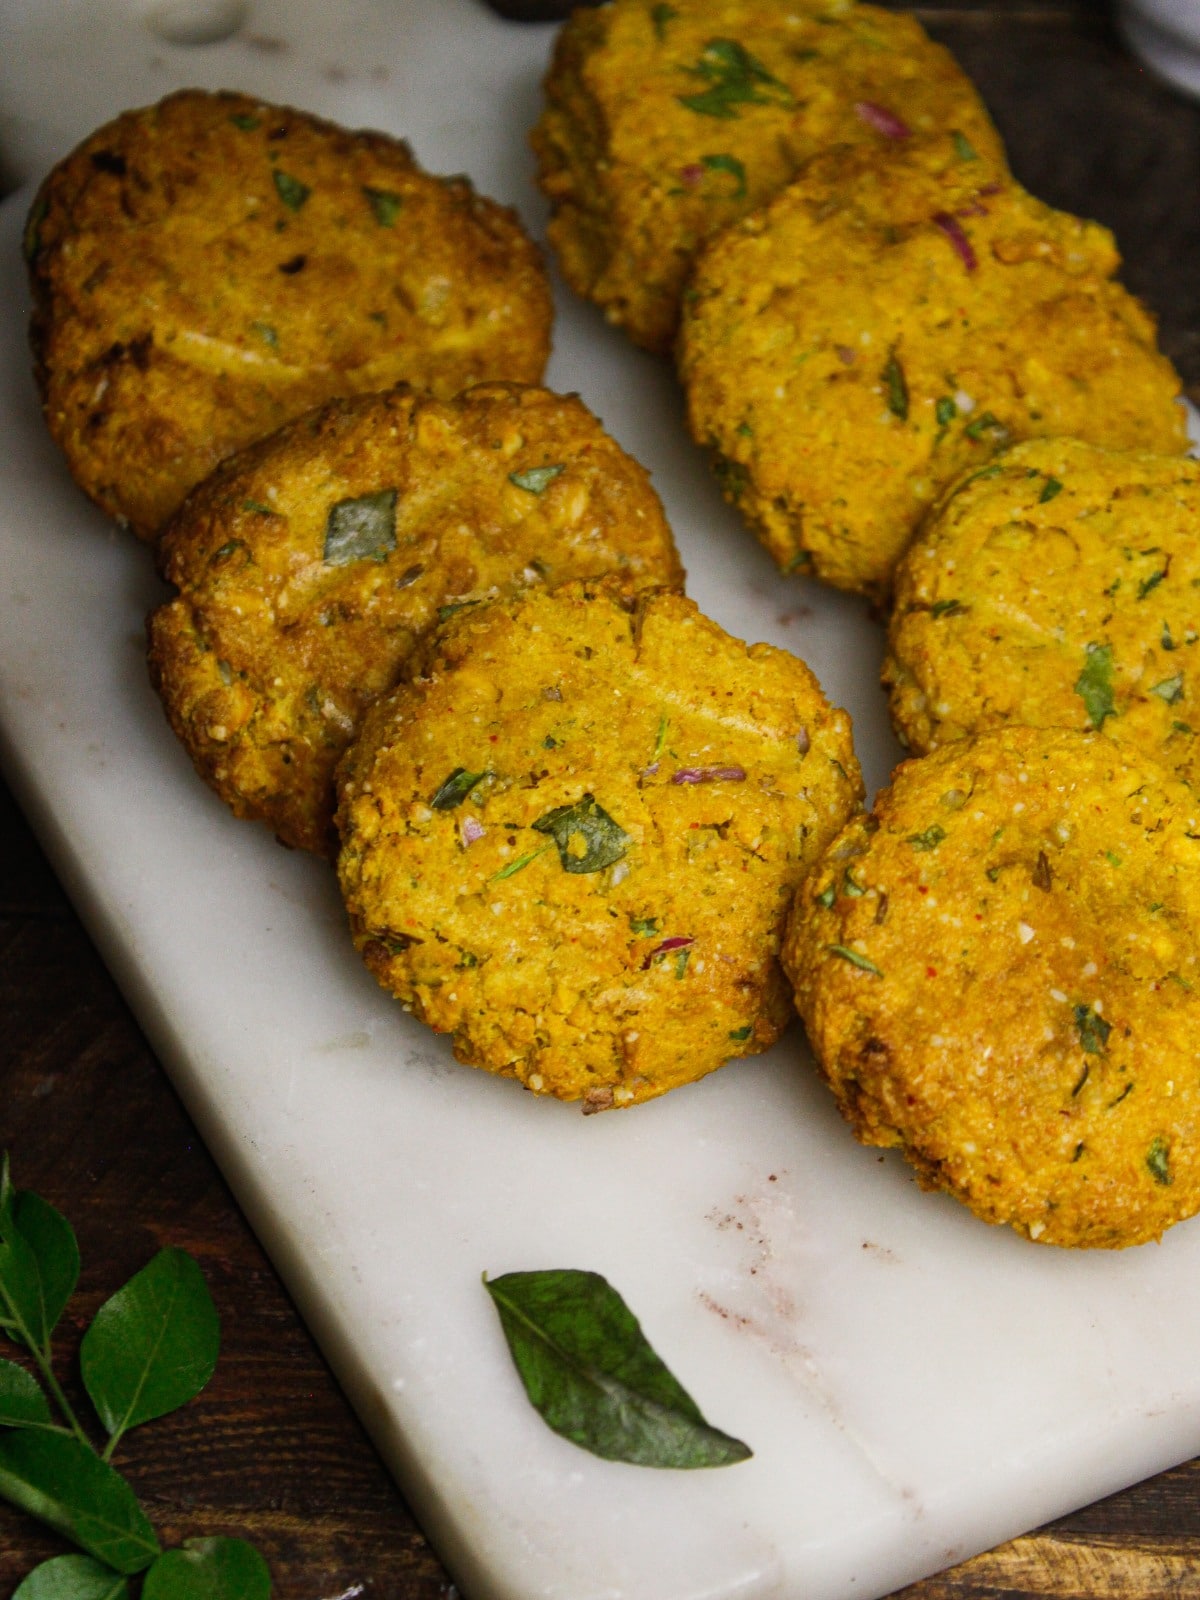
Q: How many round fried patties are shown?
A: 7